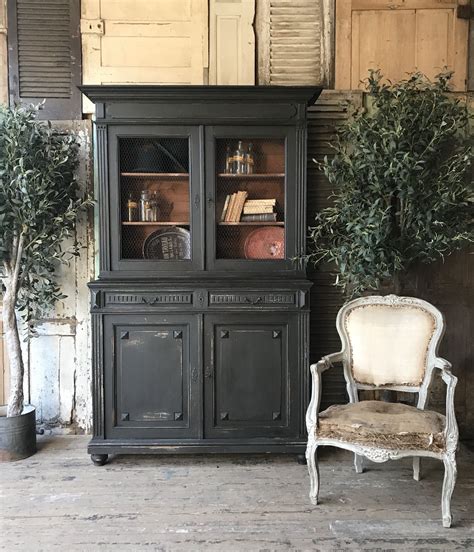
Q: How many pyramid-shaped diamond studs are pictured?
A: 8